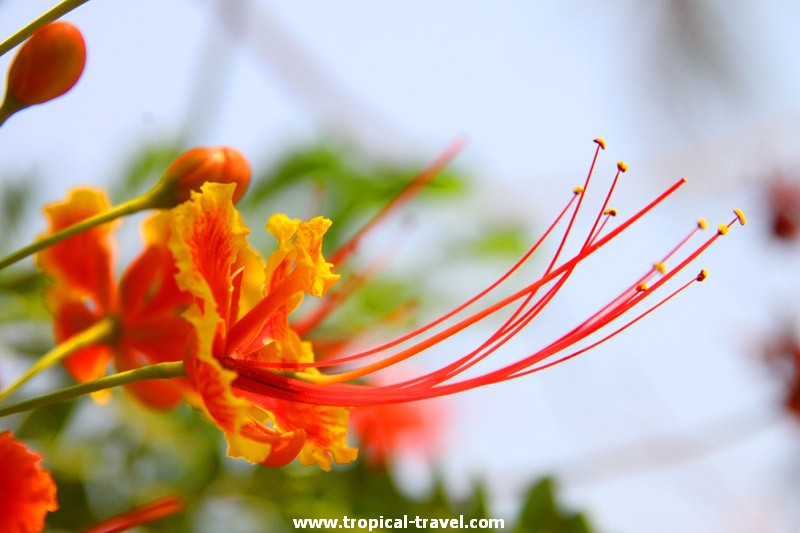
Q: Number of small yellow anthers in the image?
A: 10